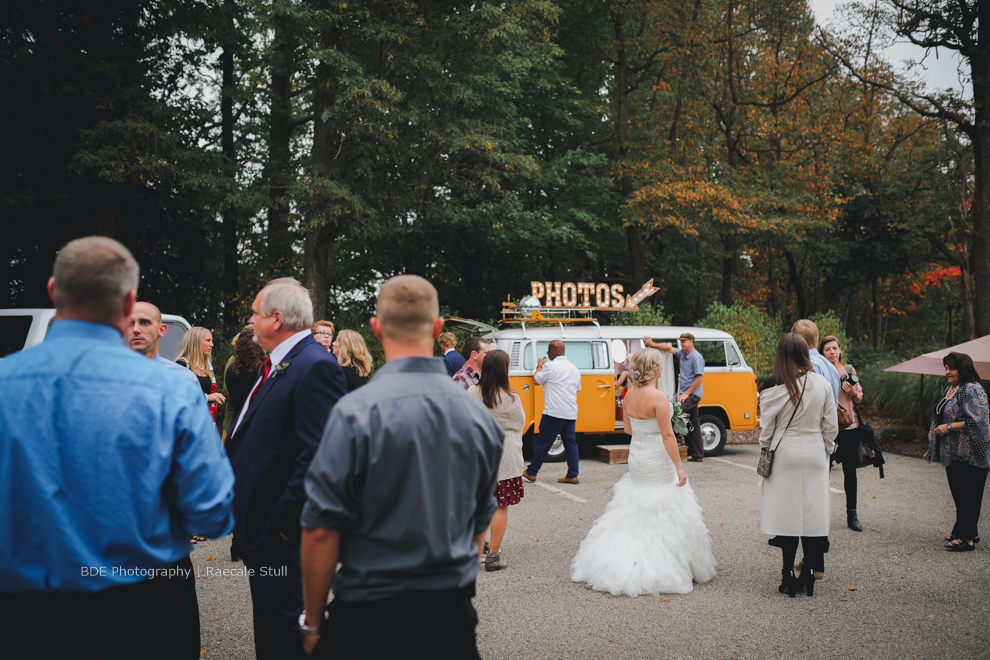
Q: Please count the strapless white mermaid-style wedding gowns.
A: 1